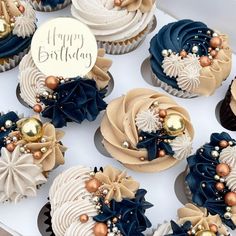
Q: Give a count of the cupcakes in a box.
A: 11